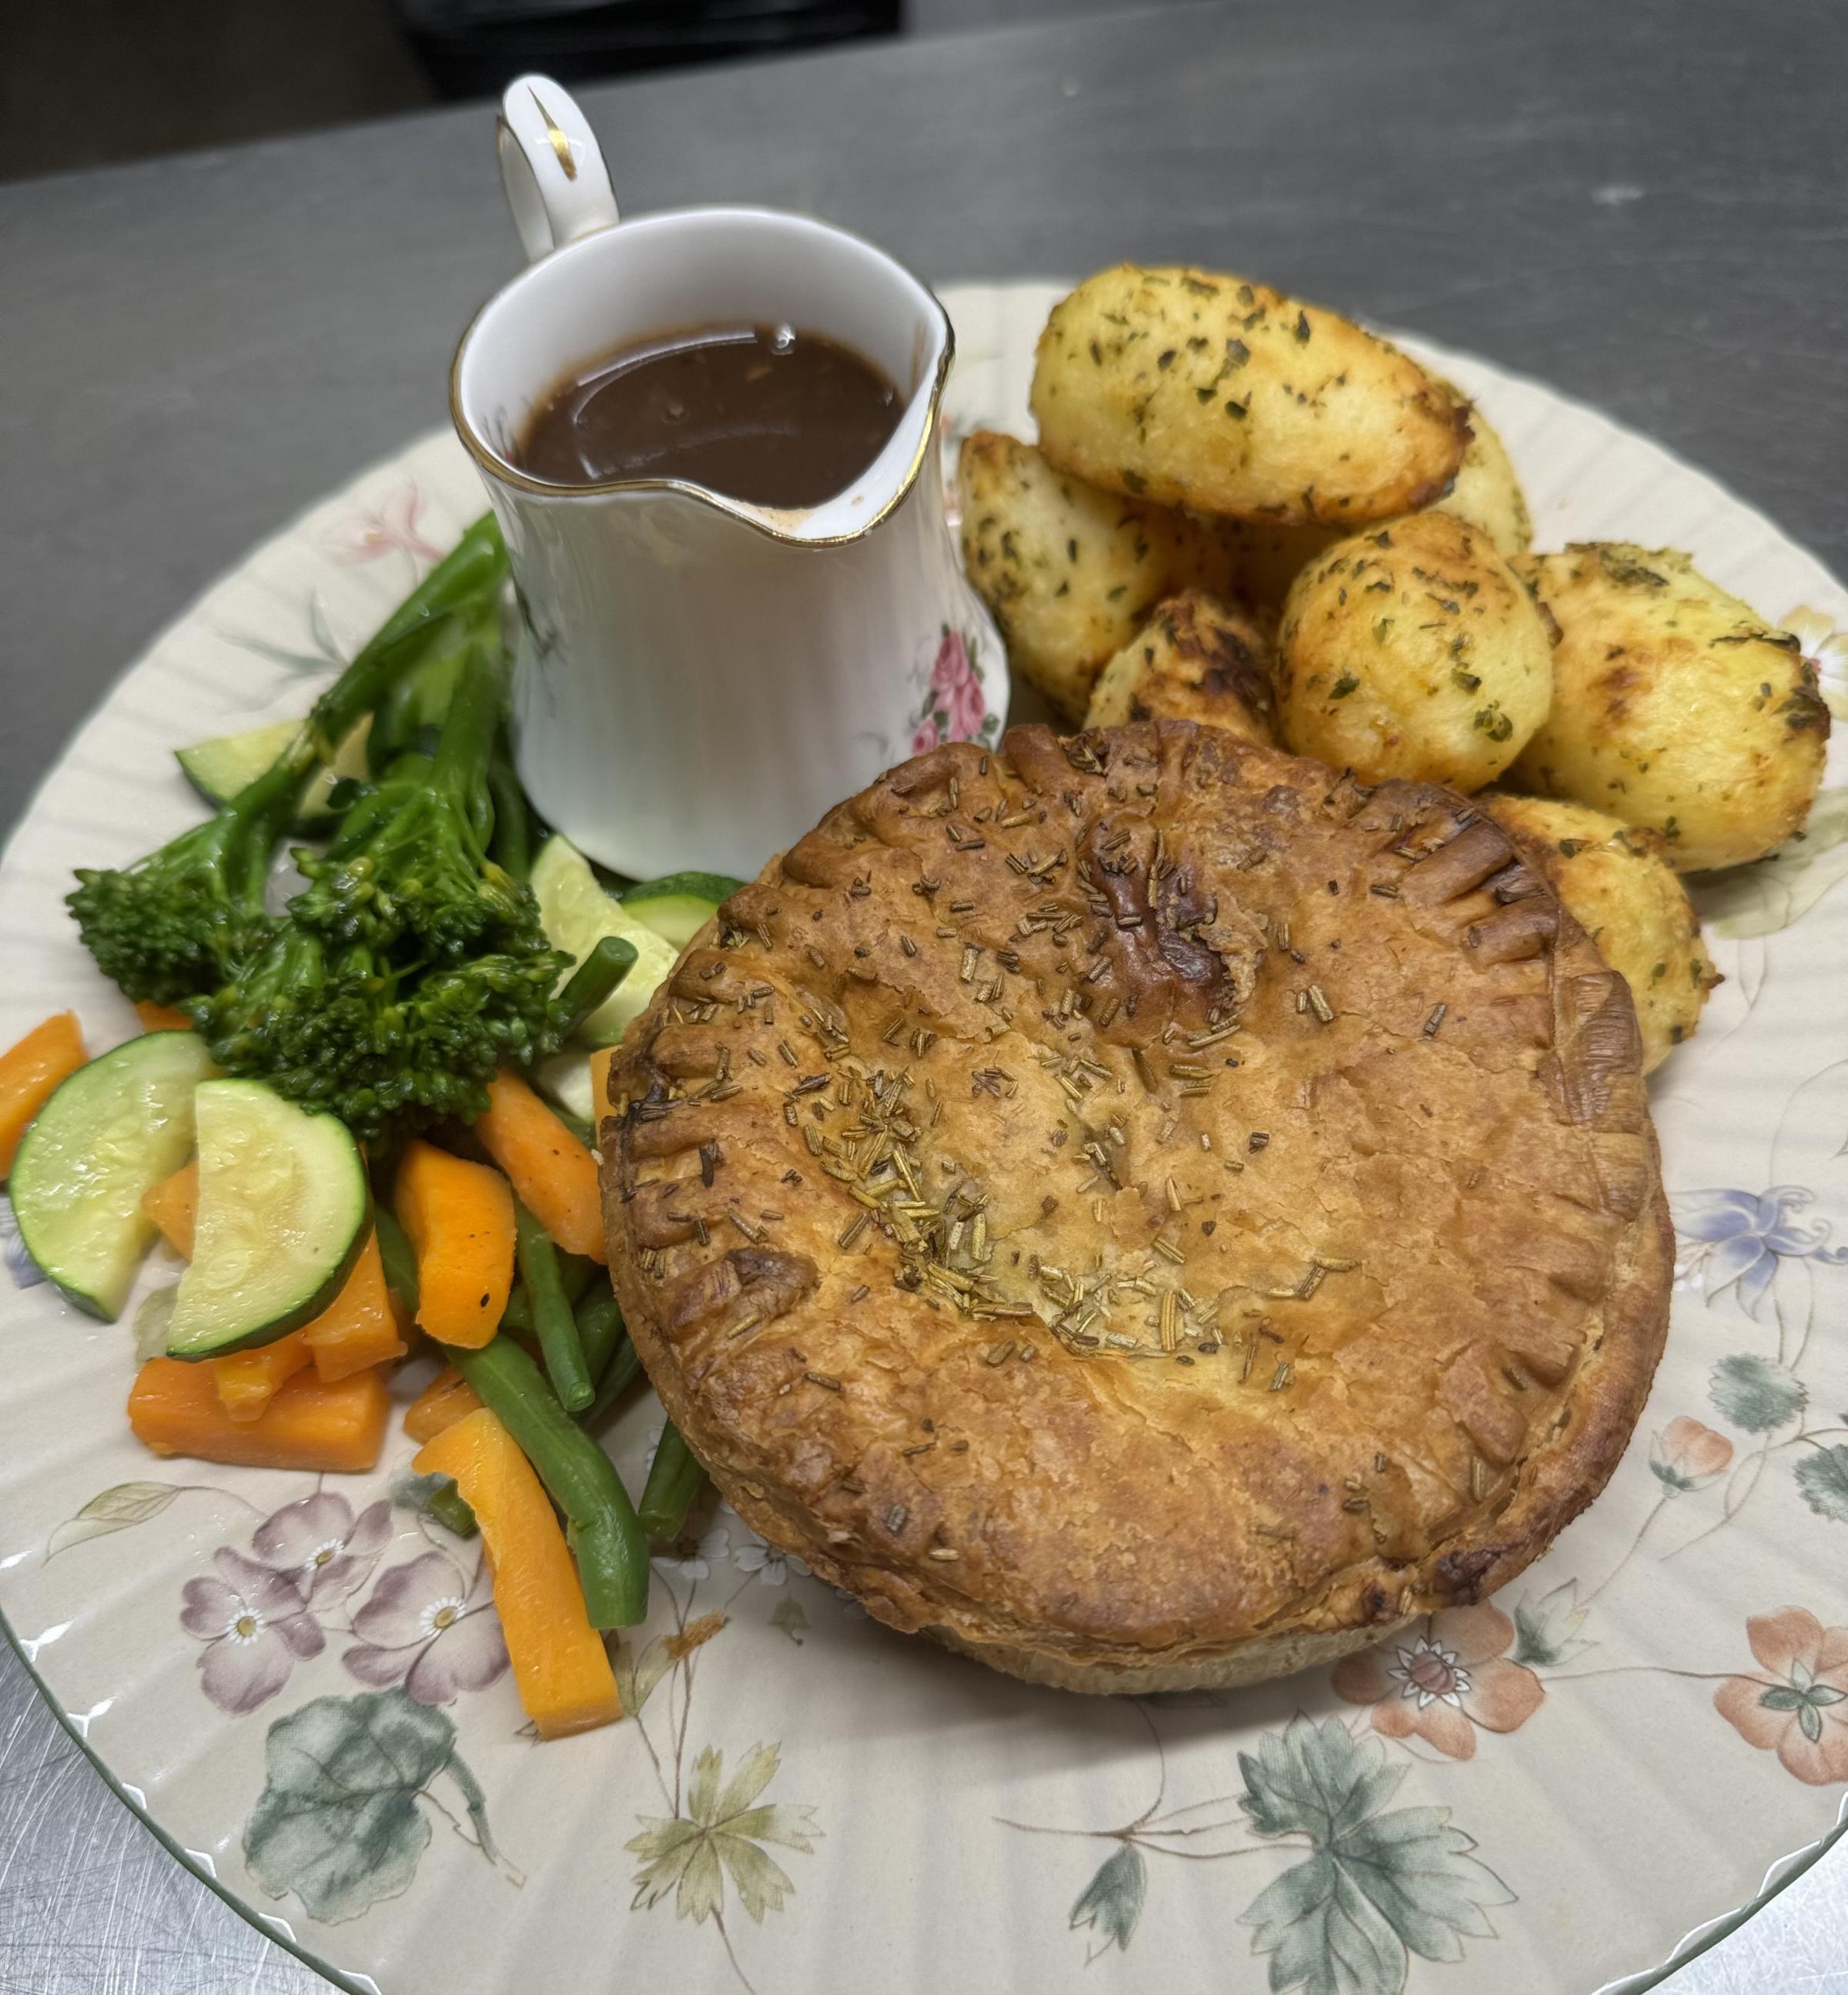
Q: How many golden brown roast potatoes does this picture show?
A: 7